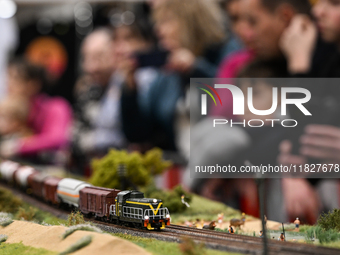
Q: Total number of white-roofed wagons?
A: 3